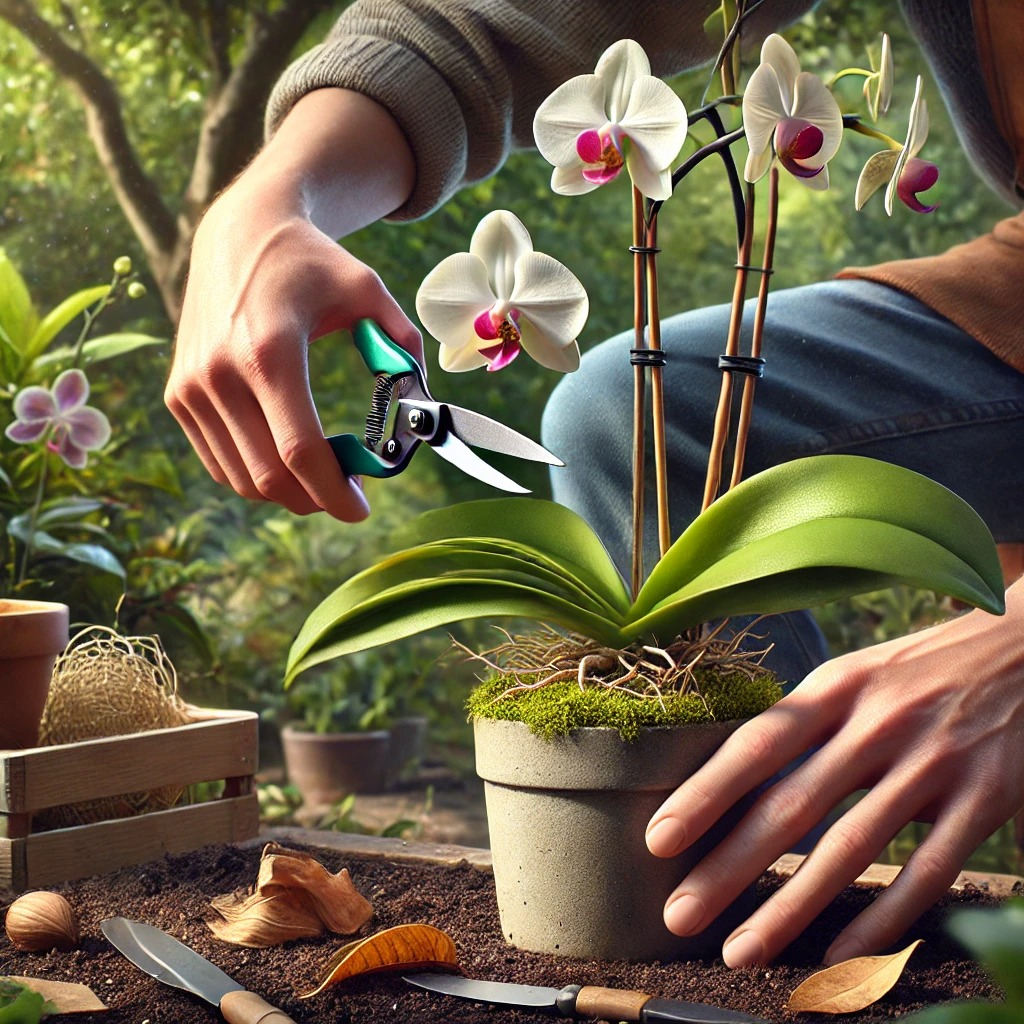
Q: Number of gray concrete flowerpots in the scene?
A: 1